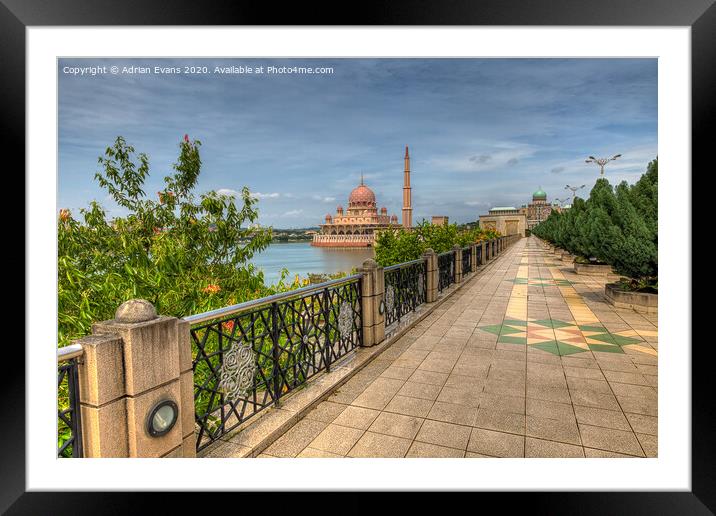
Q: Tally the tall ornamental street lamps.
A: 3